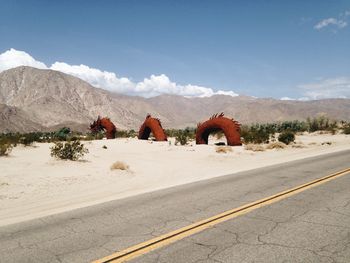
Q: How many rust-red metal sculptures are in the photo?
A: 3